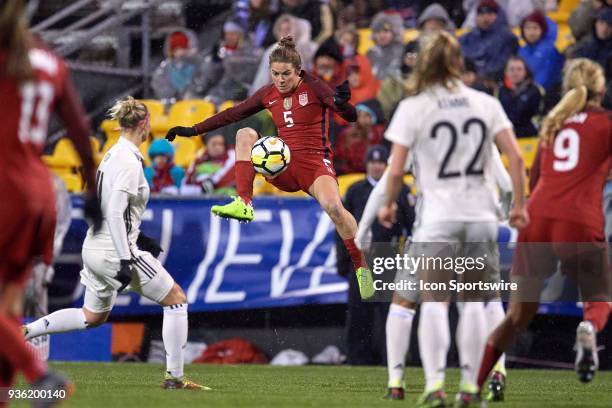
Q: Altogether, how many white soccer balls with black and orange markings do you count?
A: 1